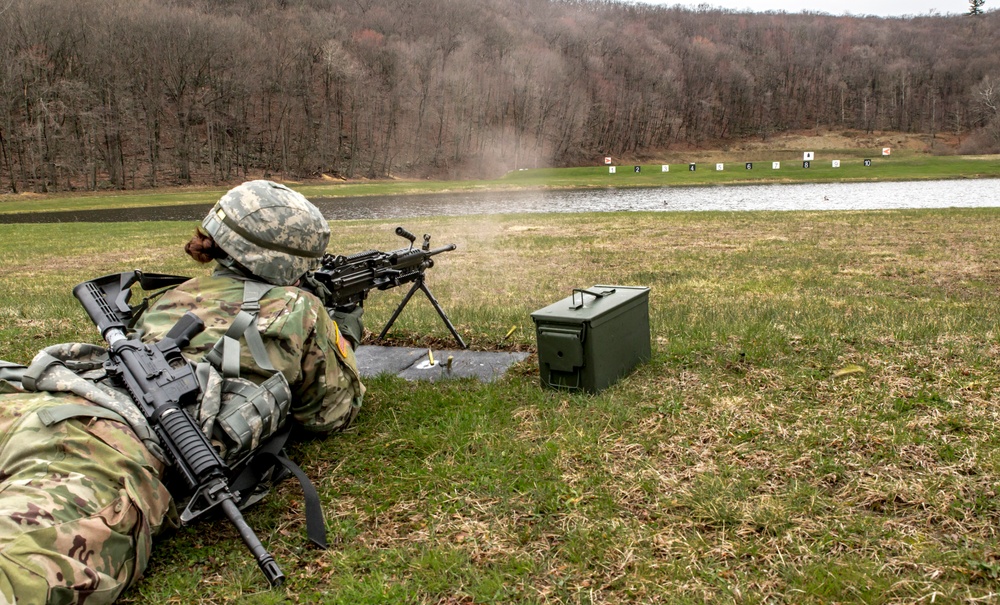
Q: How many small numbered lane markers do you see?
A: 10